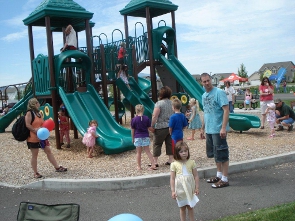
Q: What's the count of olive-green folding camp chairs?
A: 1